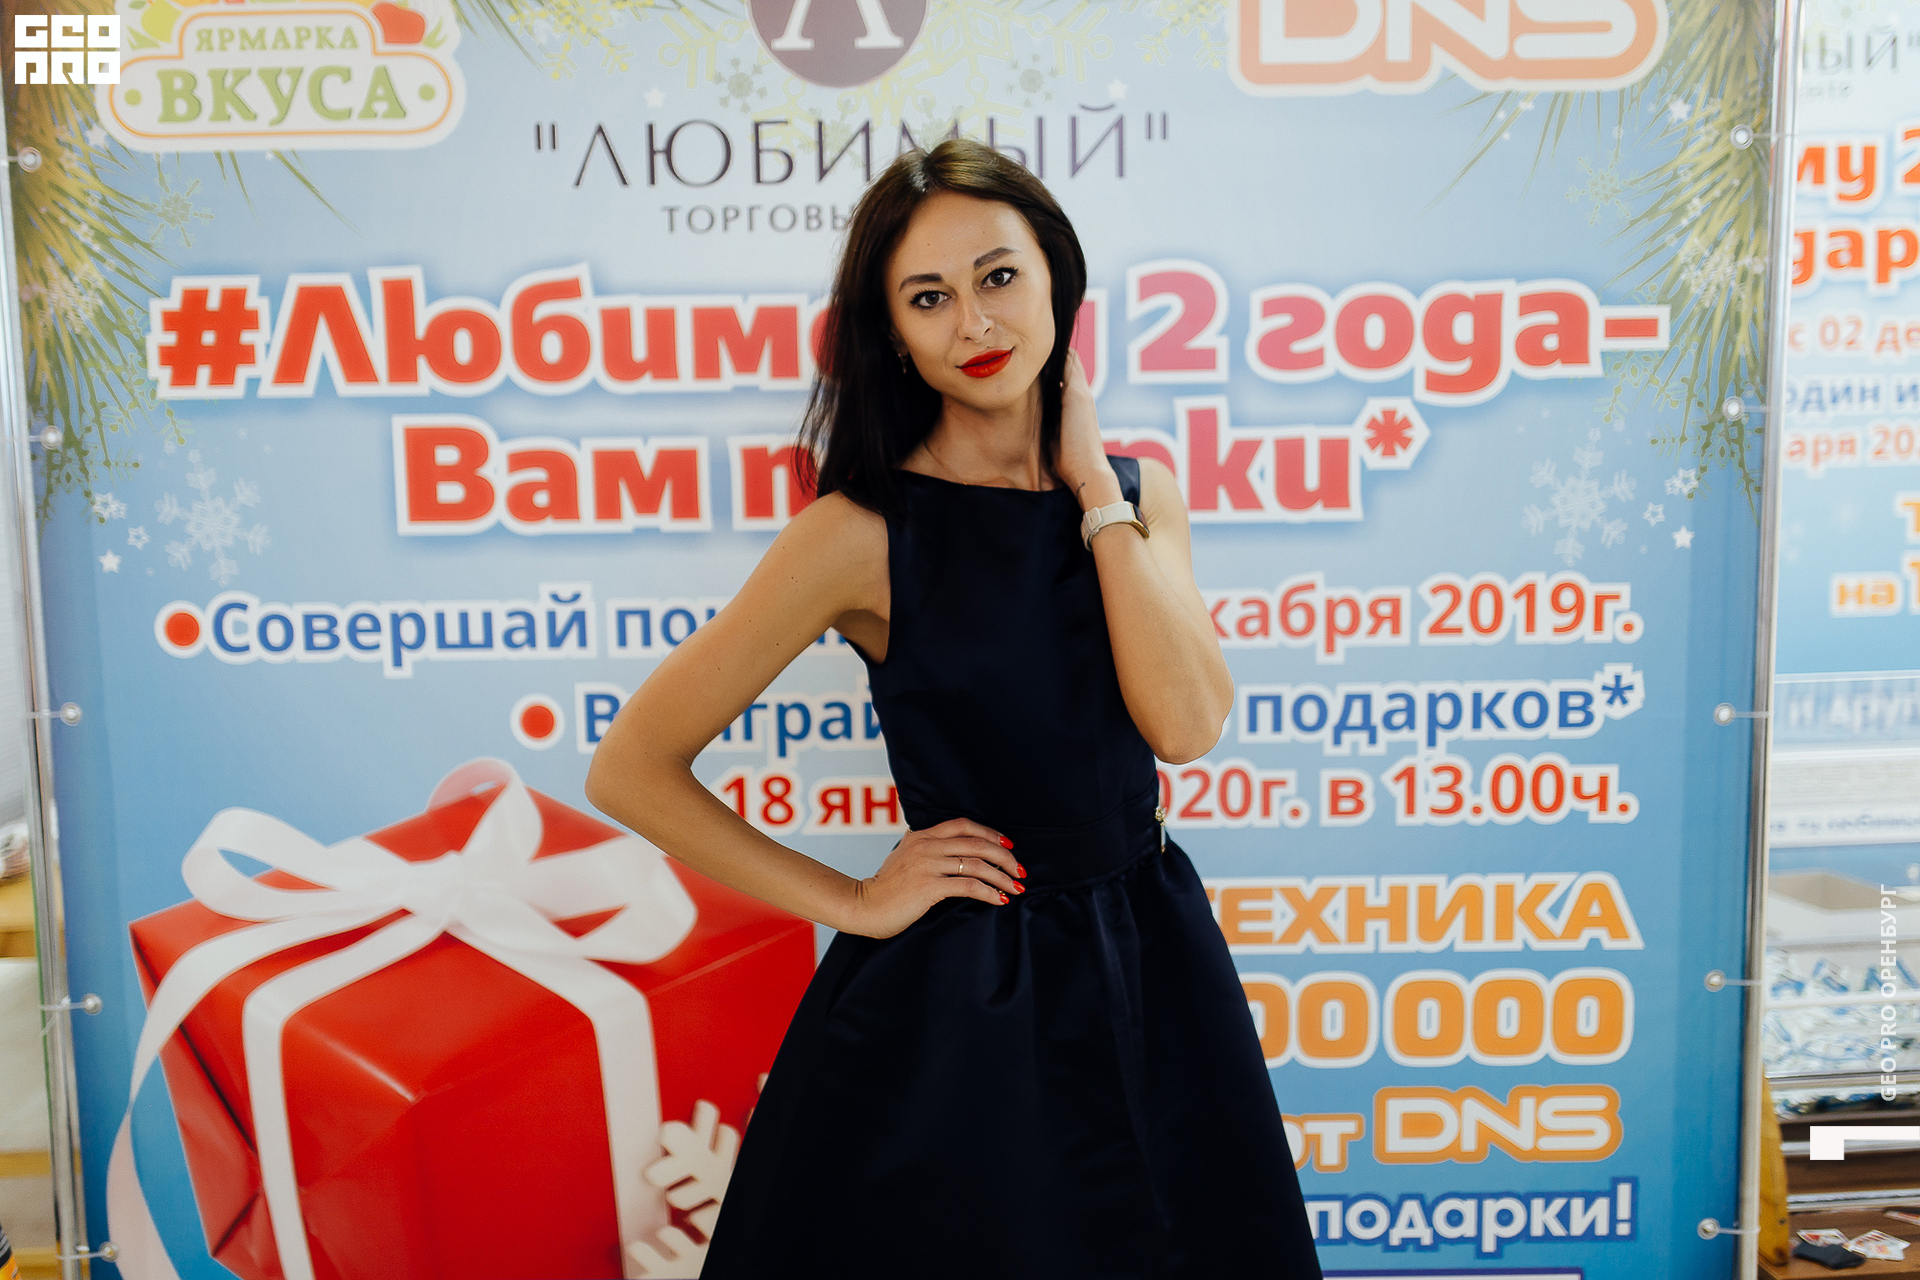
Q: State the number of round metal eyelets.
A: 10